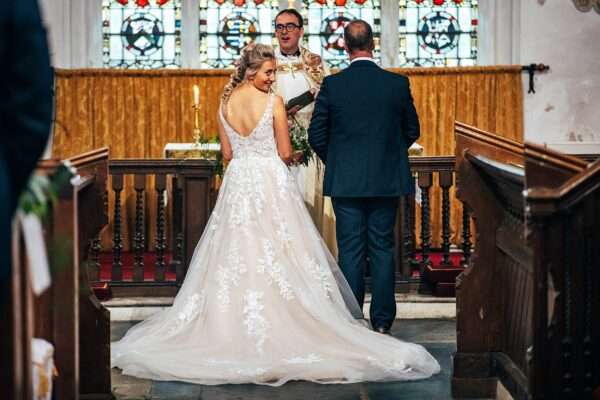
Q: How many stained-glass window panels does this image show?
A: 4